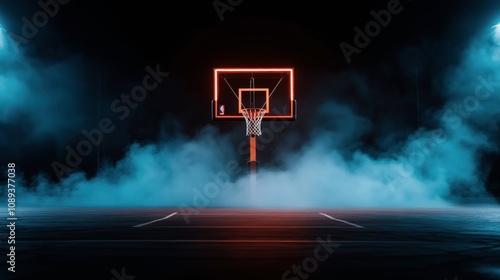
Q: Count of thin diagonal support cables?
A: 2